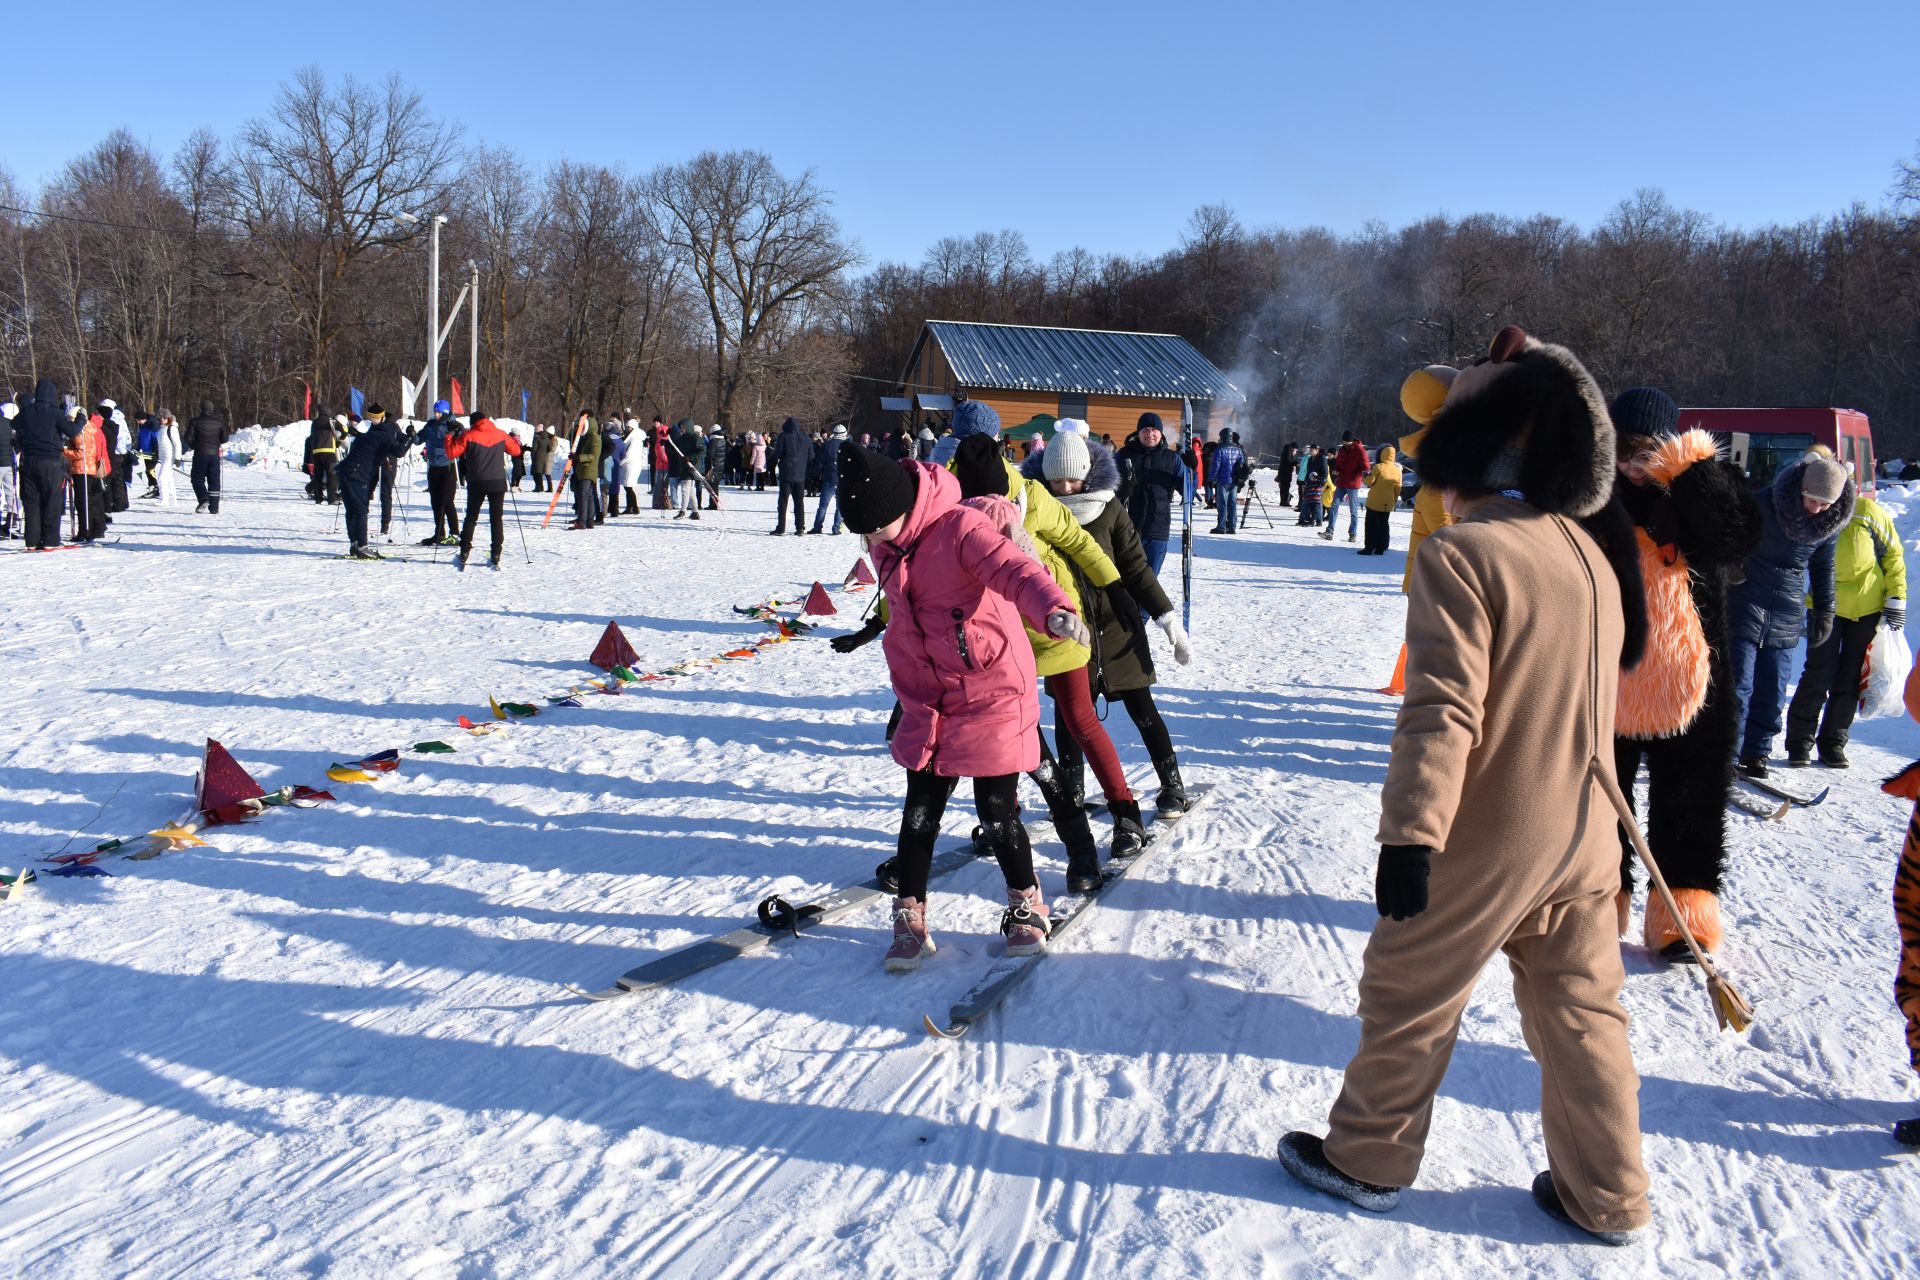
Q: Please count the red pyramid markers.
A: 4